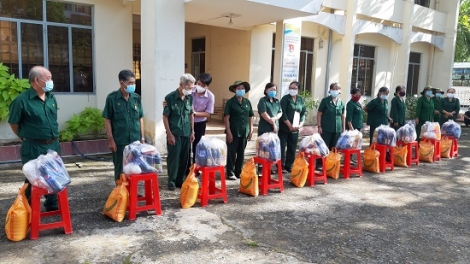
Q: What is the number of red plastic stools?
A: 10